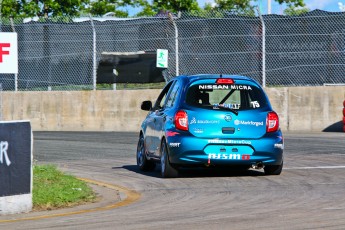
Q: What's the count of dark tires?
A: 3